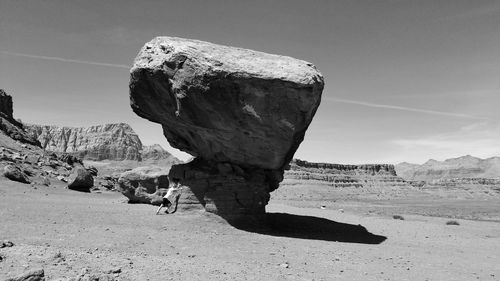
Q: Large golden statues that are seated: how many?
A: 0